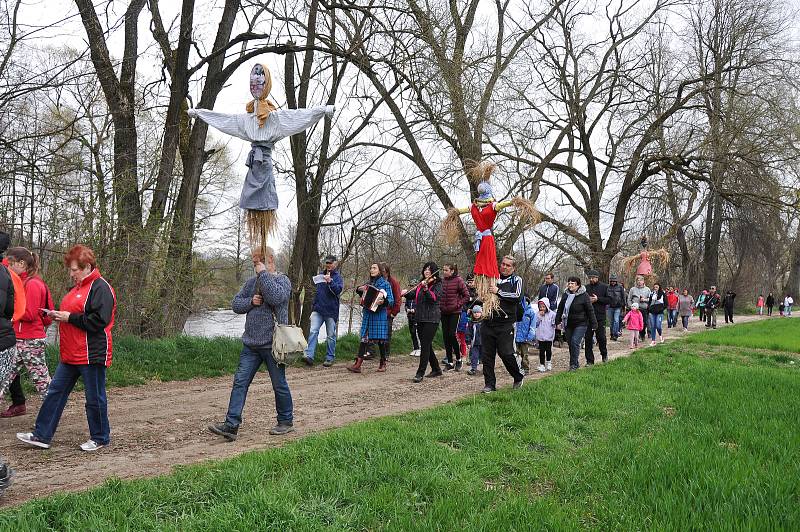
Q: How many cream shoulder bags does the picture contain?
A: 1